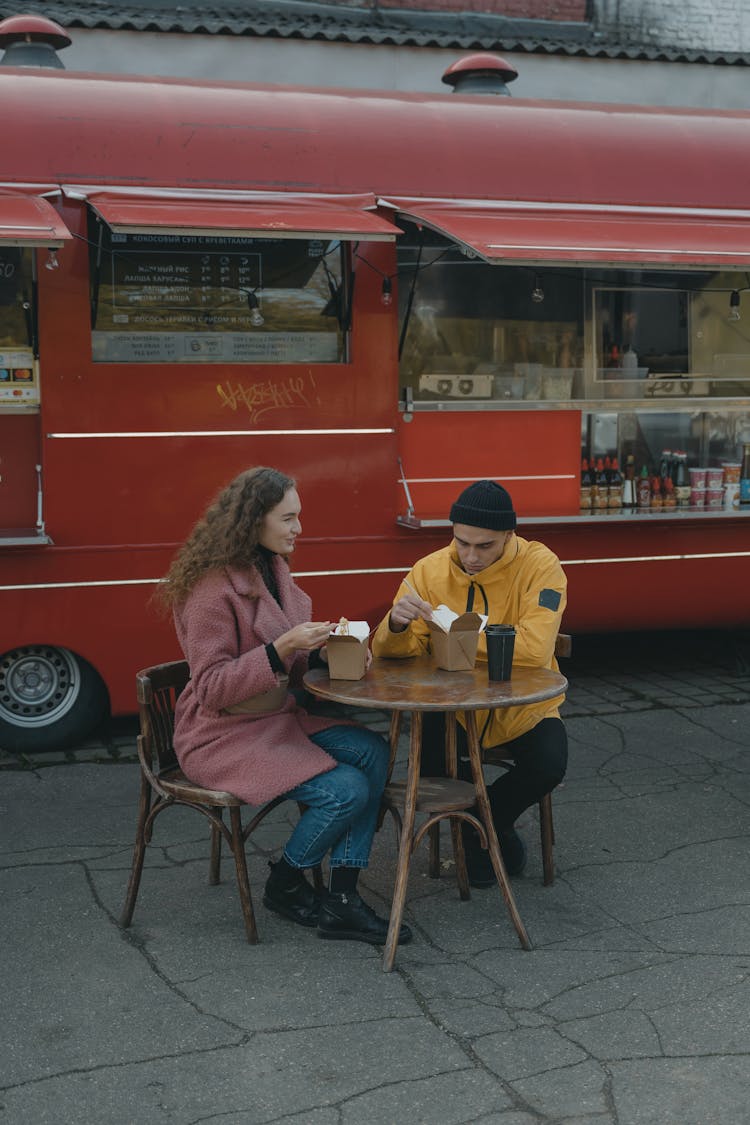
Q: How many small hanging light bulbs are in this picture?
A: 5